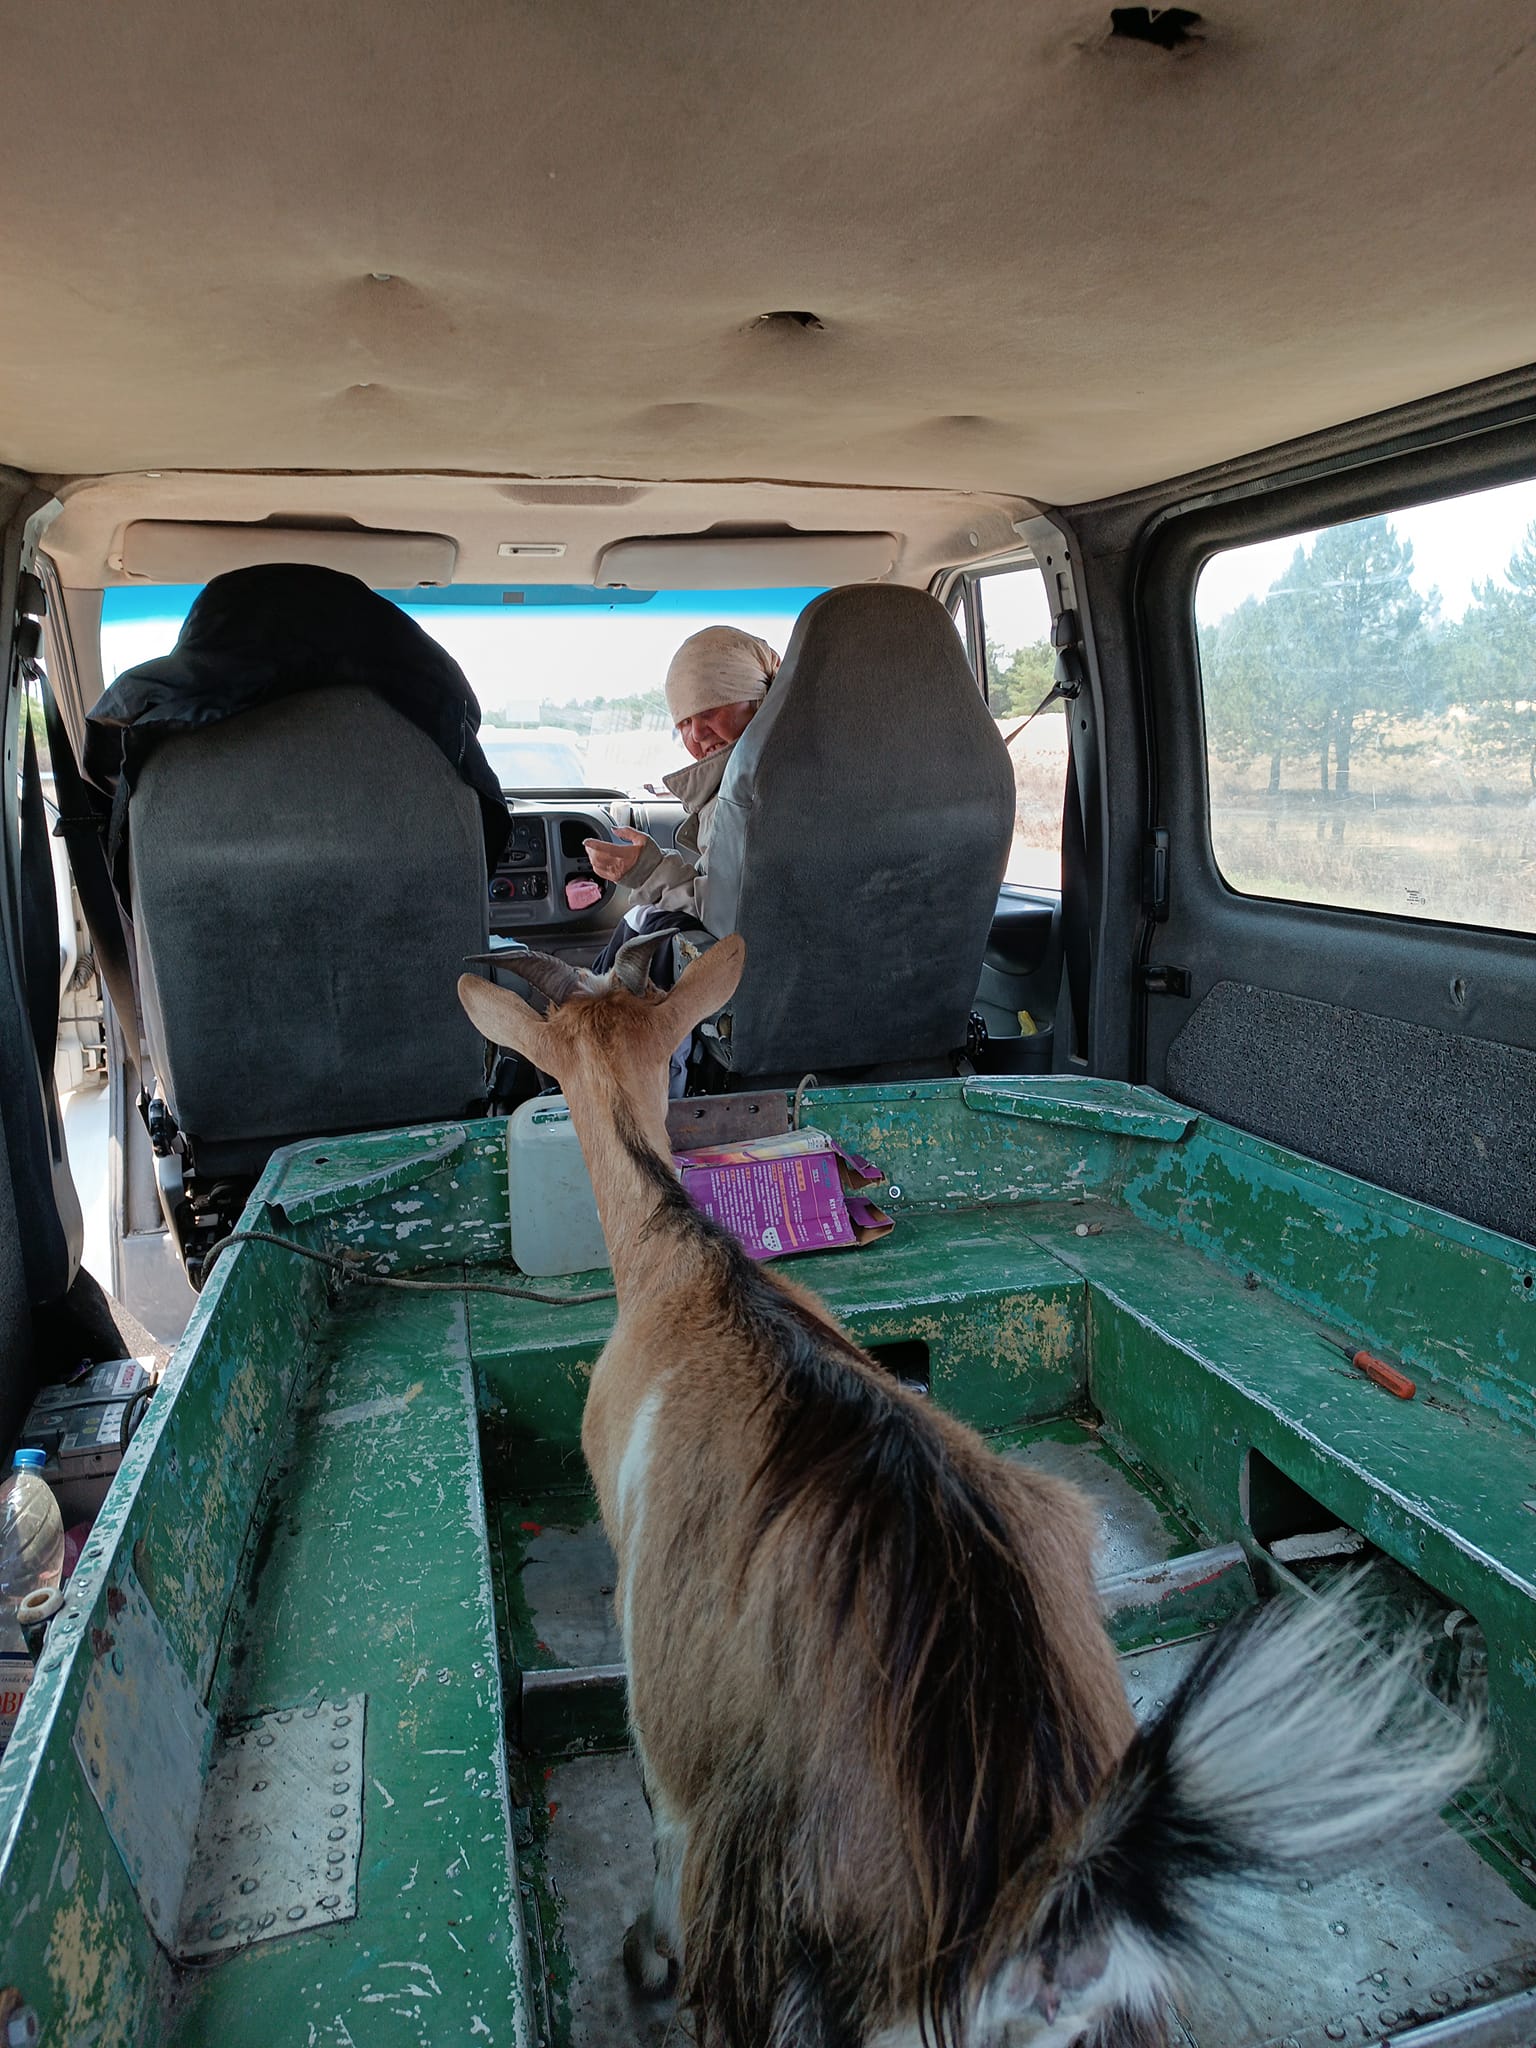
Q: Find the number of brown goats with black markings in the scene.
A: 1